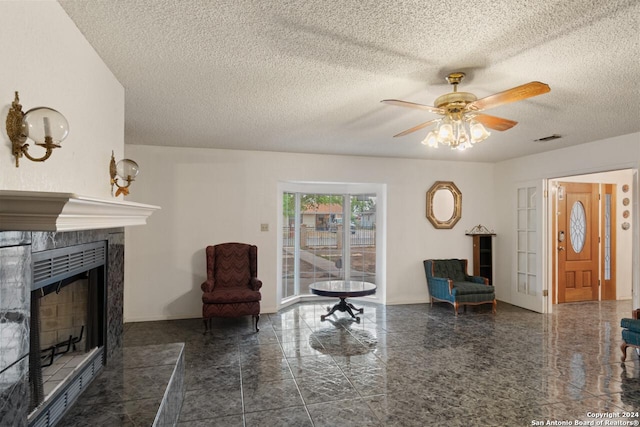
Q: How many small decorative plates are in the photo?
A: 4